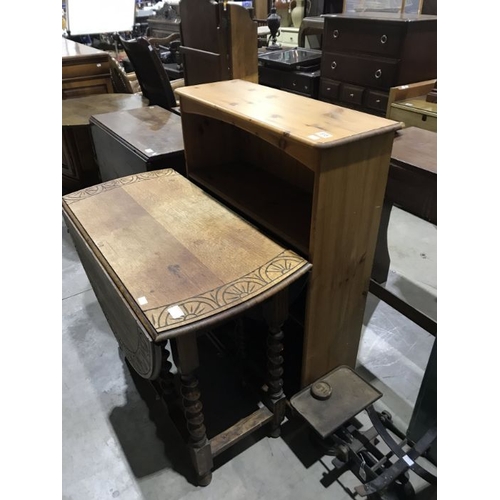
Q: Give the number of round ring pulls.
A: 4